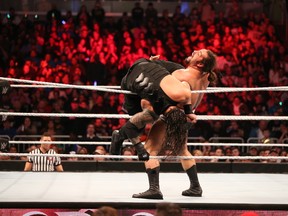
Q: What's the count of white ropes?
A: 5